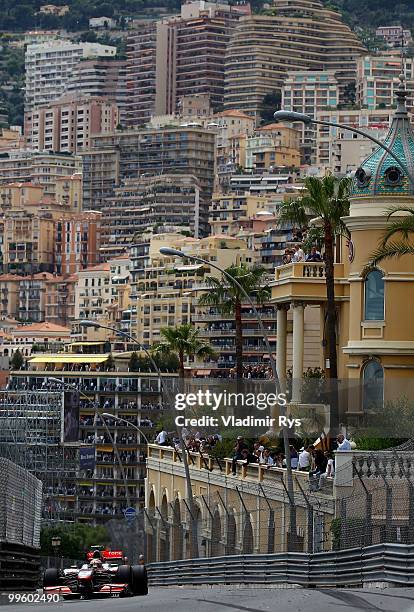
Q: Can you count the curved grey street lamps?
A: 5